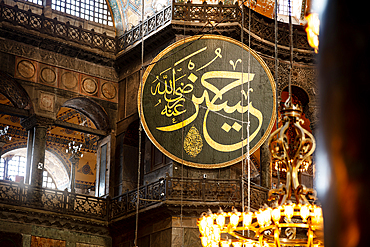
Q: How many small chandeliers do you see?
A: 2